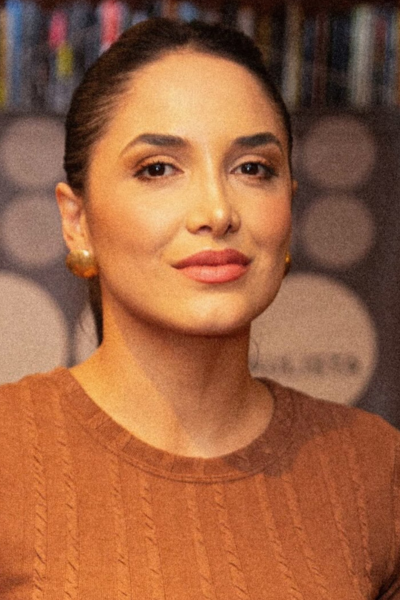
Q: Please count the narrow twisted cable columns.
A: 10